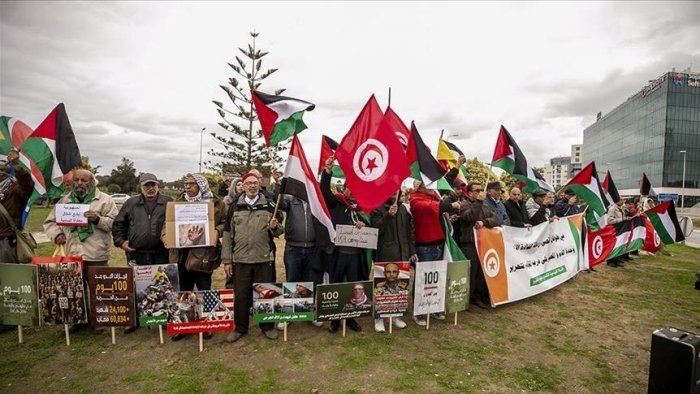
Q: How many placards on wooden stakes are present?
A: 10